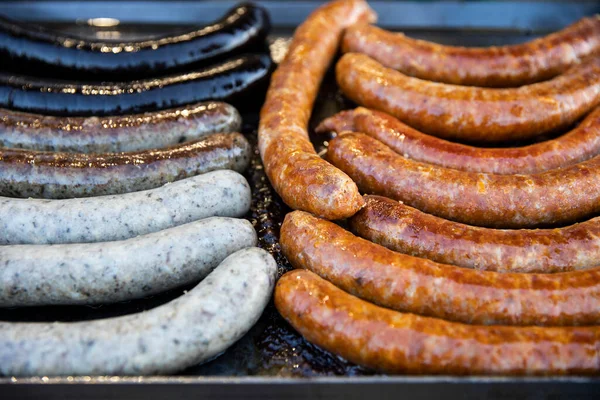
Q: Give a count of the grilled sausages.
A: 15